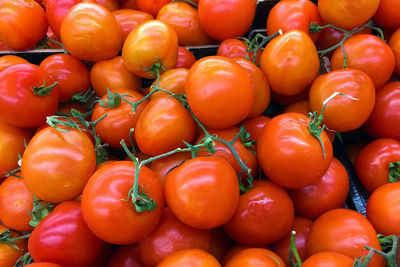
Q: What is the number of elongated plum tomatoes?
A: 0